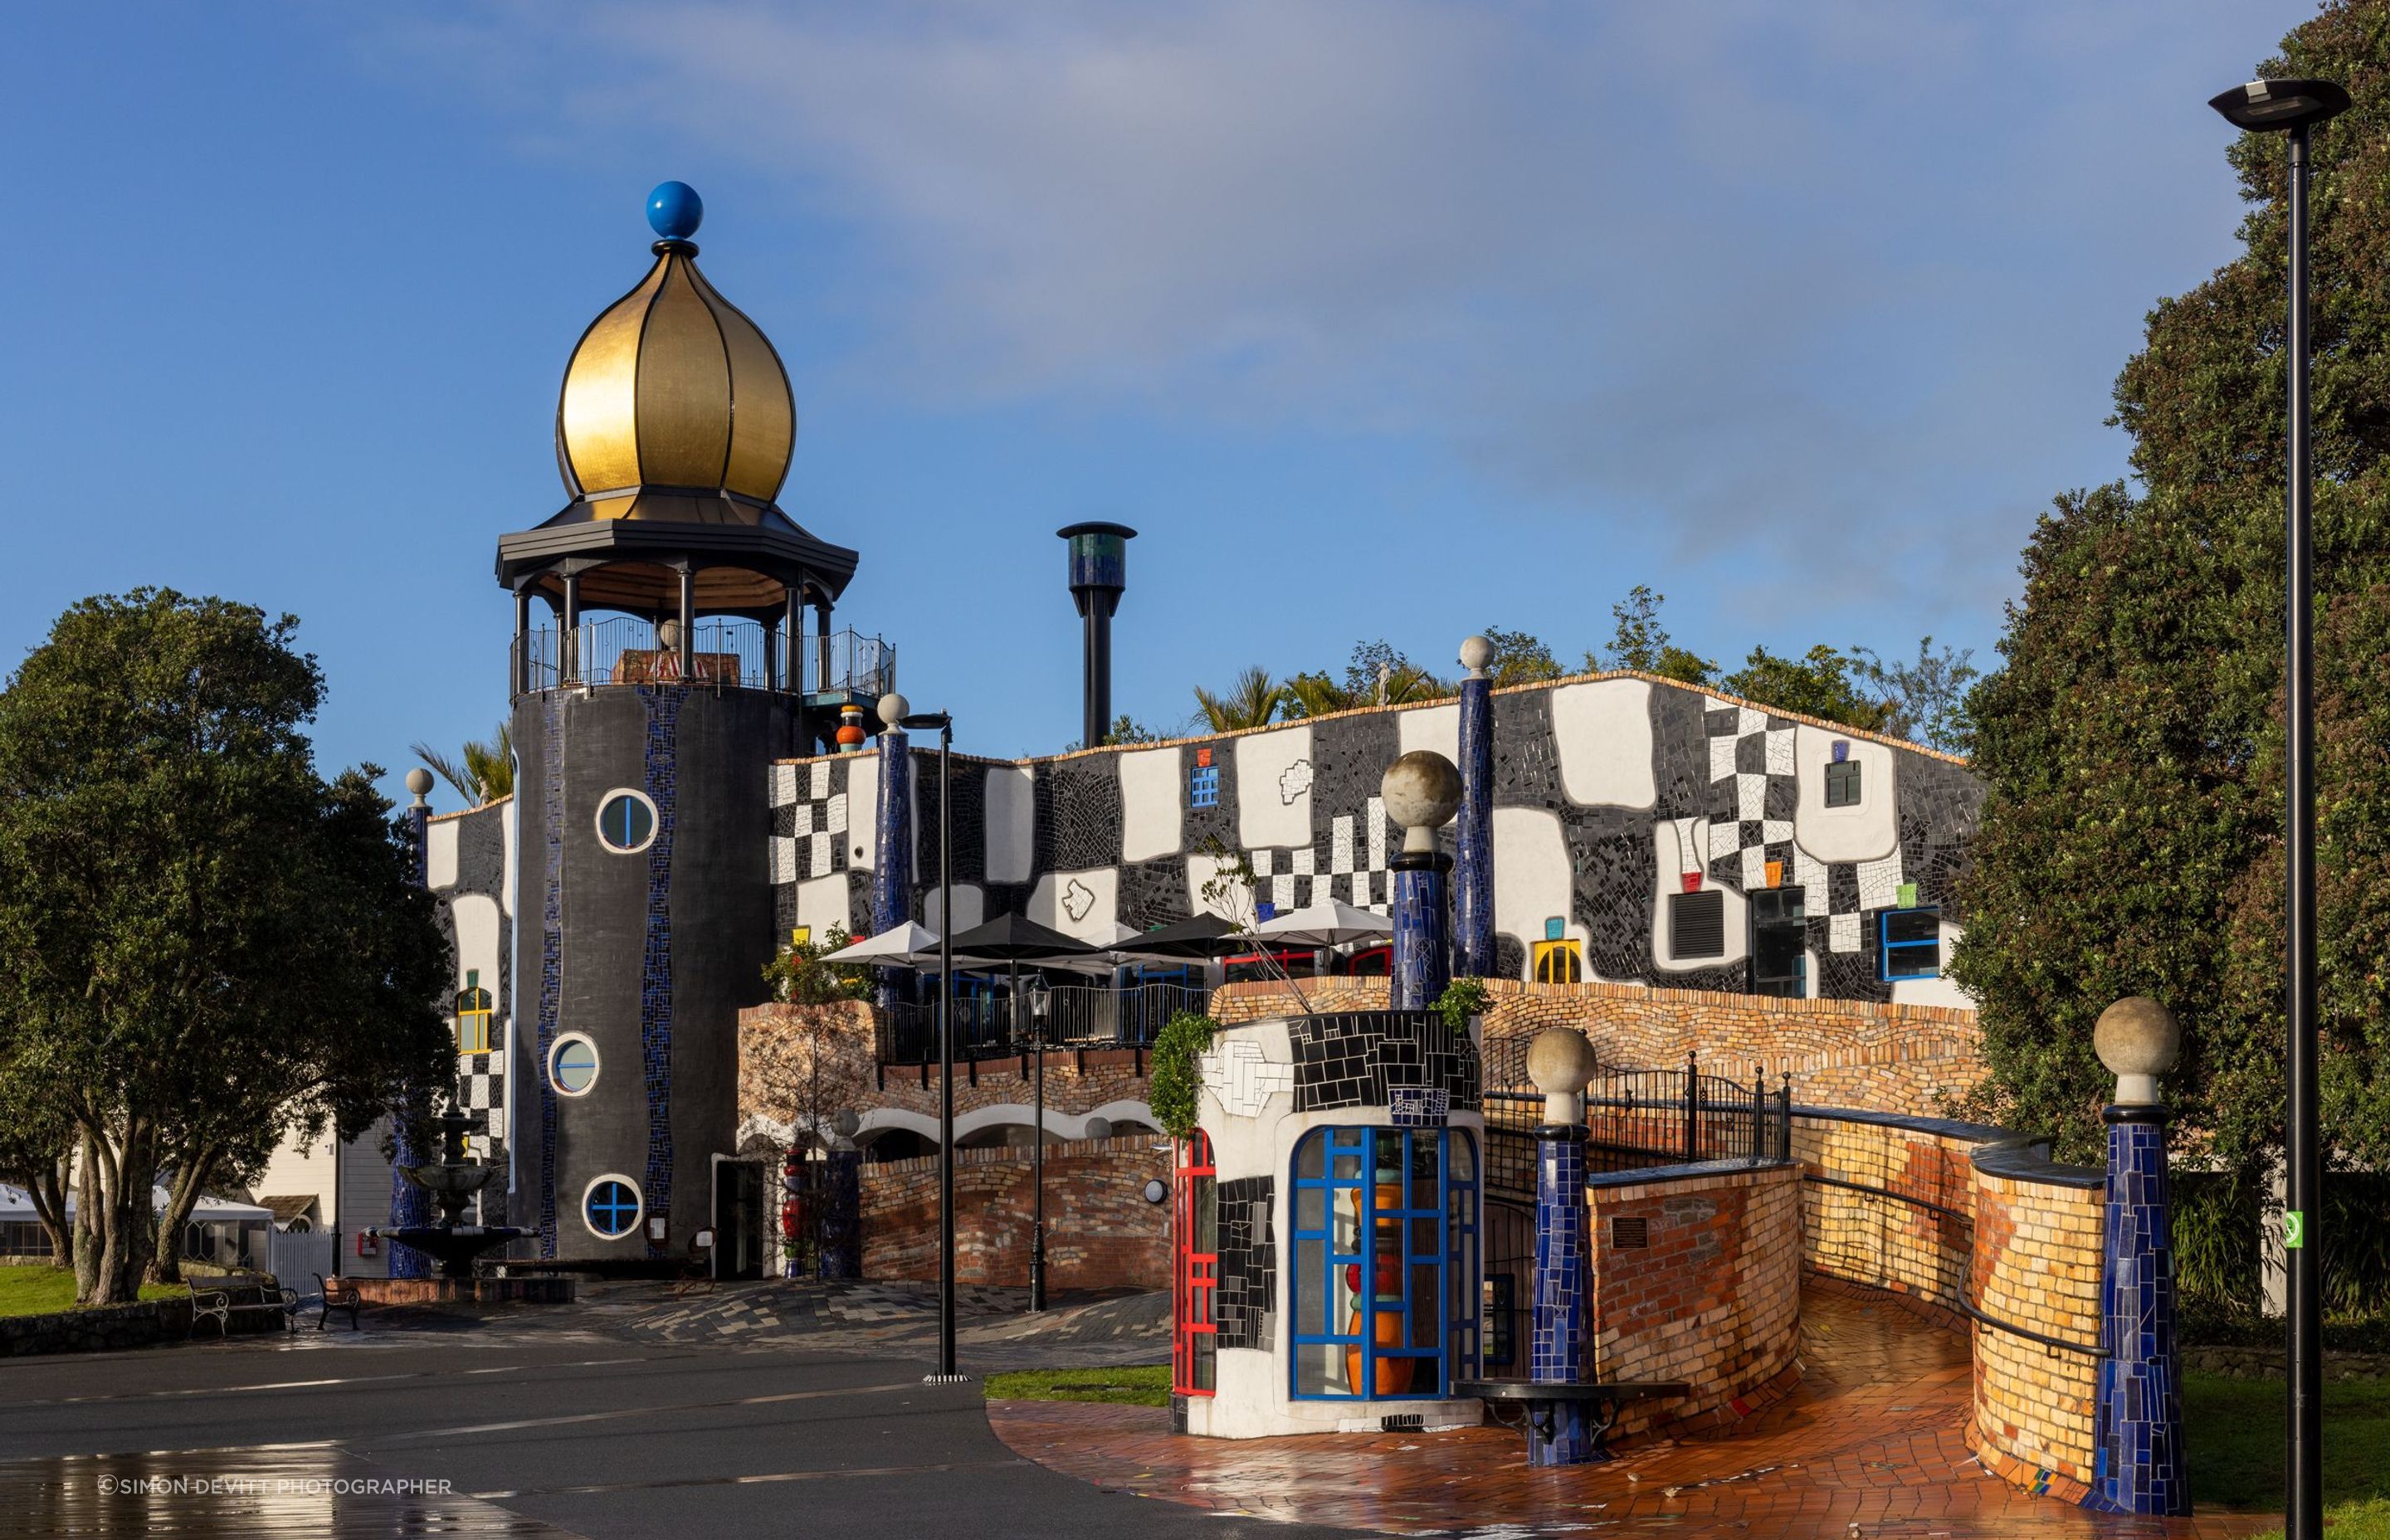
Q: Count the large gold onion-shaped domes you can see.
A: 1